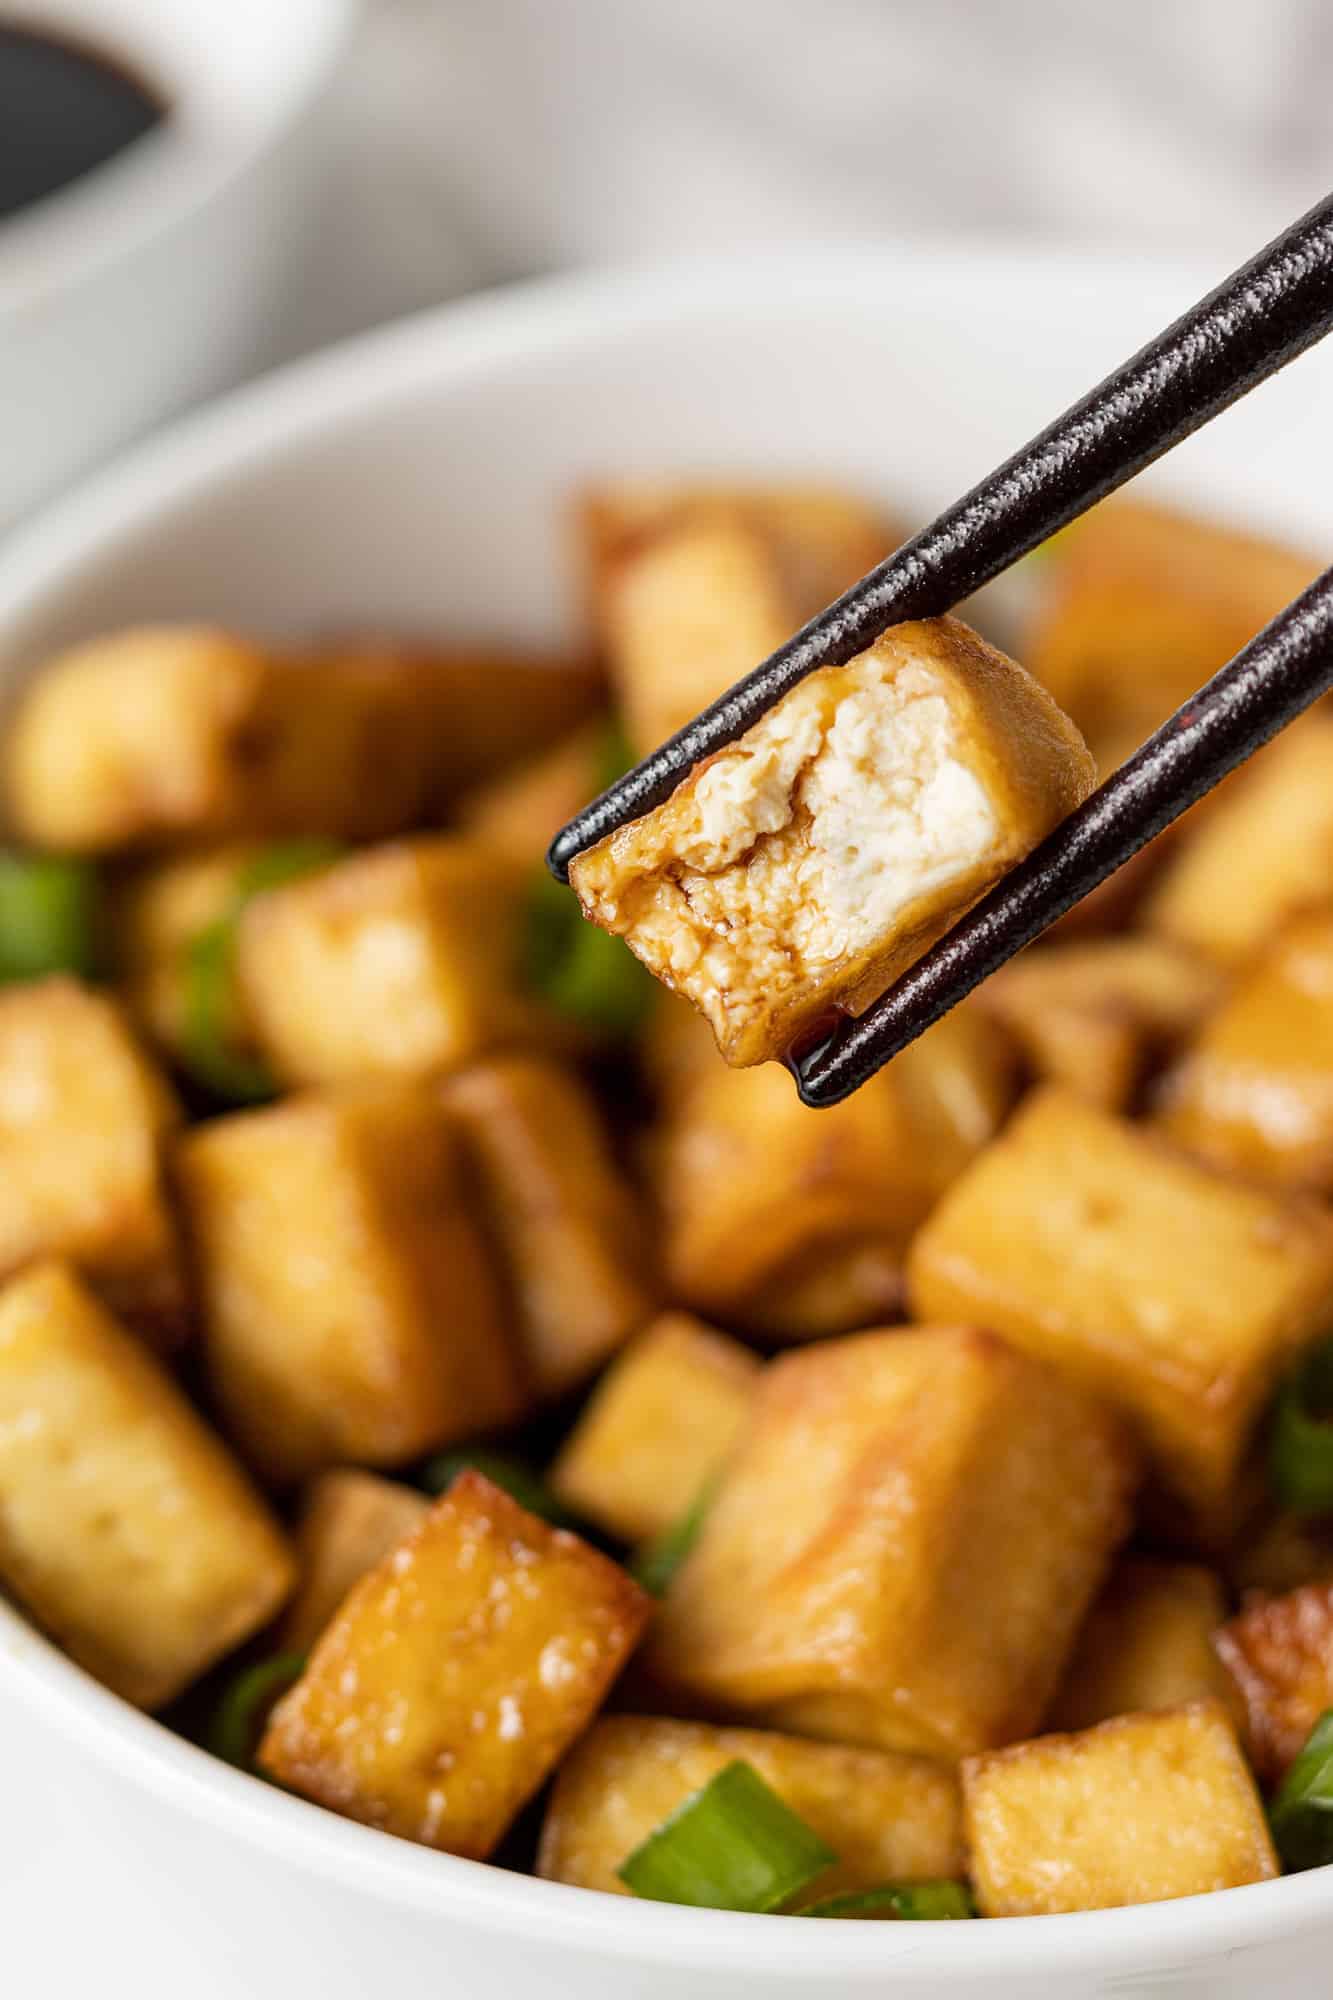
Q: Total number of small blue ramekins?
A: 0